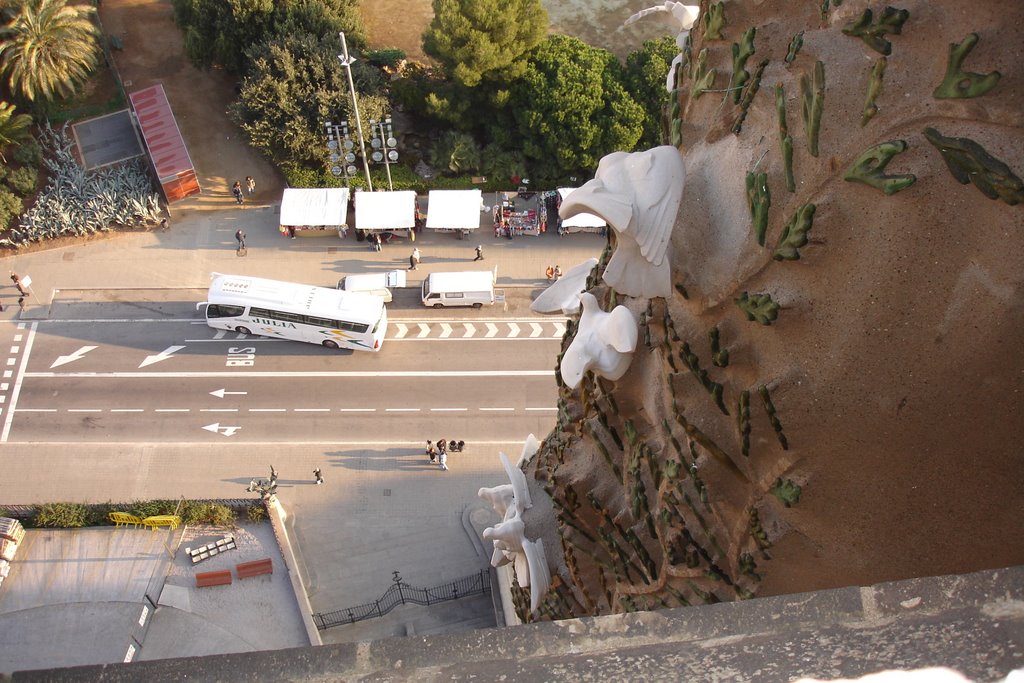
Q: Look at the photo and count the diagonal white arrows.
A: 2